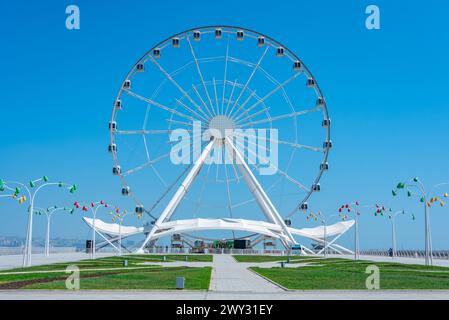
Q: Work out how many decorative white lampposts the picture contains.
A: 8